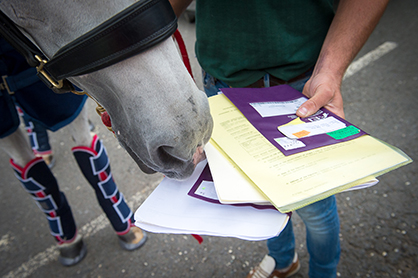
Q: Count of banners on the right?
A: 0